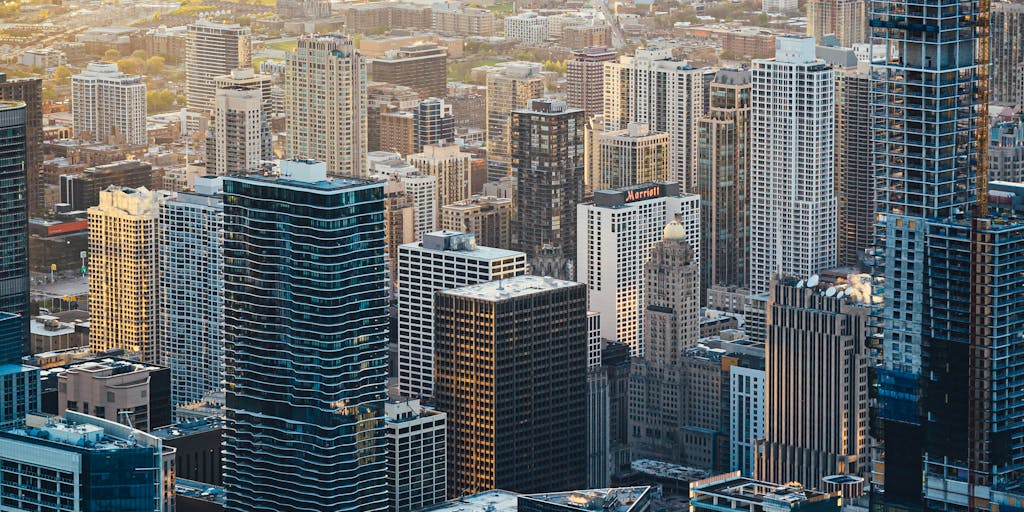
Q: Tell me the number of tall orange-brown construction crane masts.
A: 1